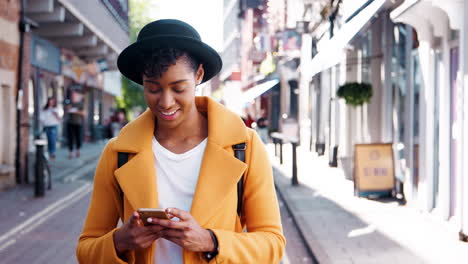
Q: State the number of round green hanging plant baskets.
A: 1